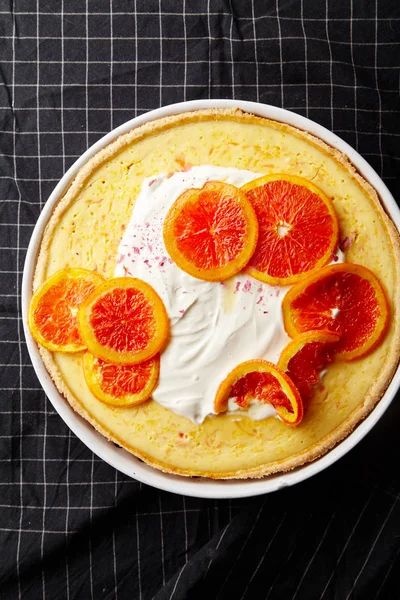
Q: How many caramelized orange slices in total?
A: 8